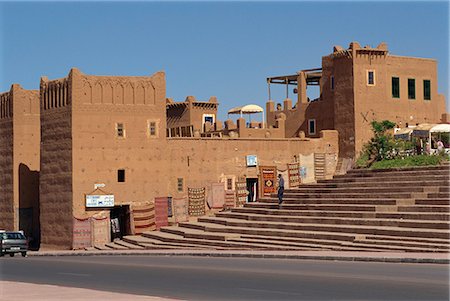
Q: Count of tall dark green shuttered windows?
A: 3